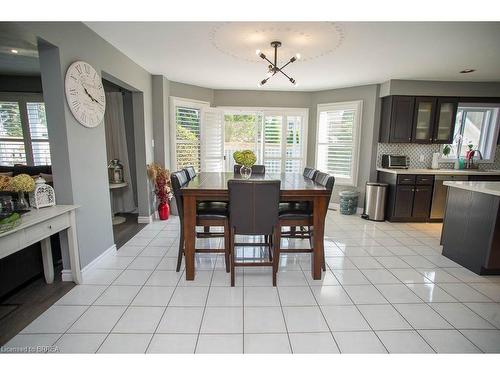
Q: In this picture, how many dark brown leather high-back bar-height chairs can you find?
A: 6